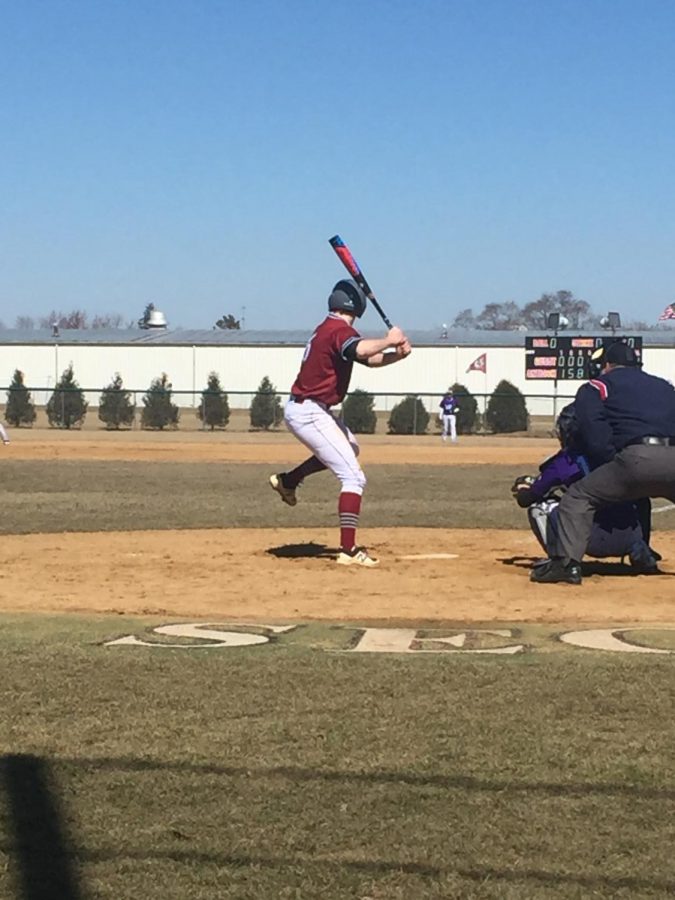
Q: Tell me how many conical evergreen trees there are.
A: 10